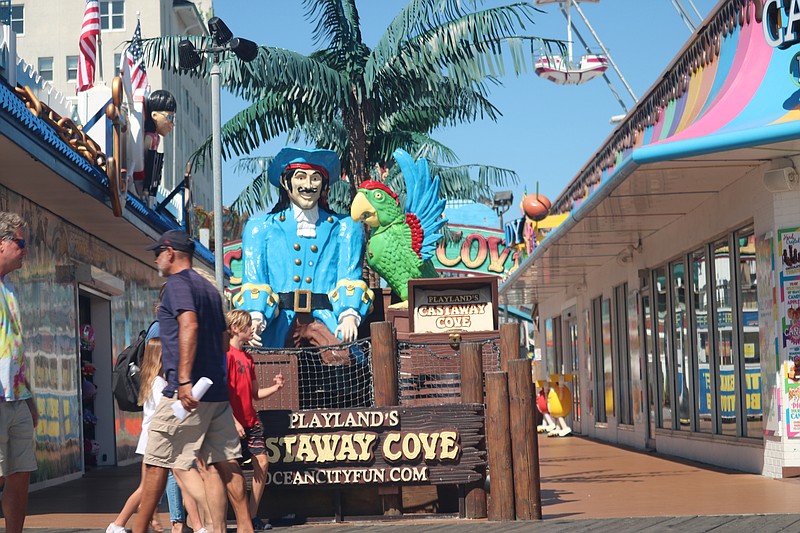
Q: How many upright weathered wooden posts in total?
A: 5